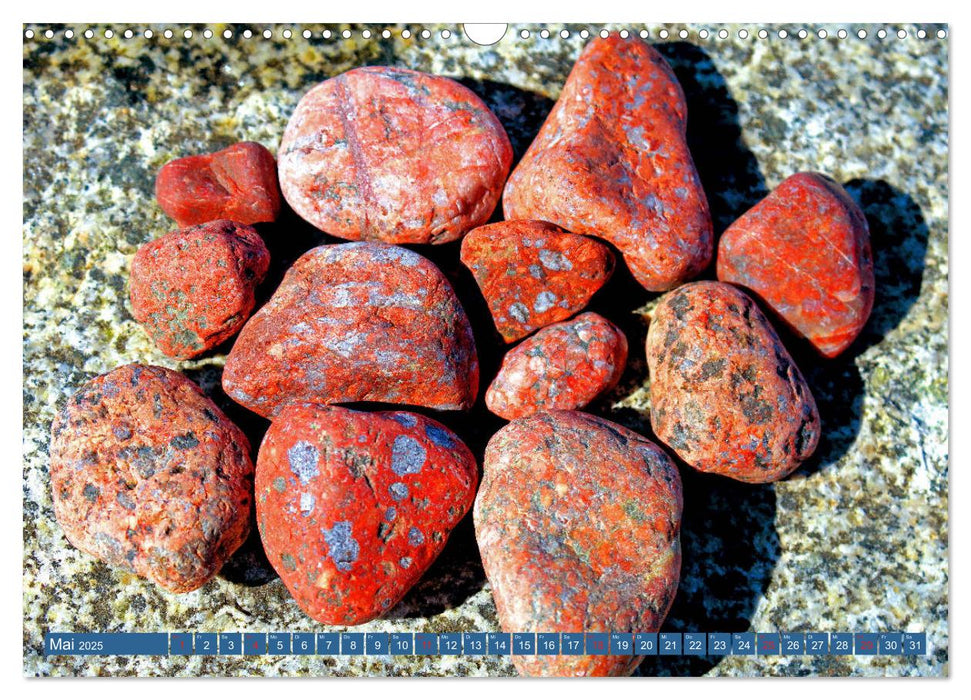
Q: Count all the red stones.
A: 12